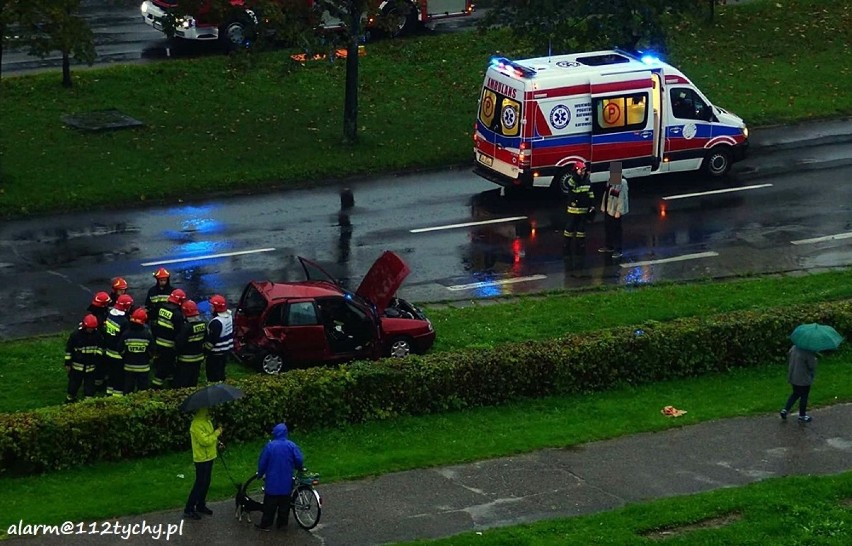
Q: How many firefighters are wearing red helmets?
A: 10